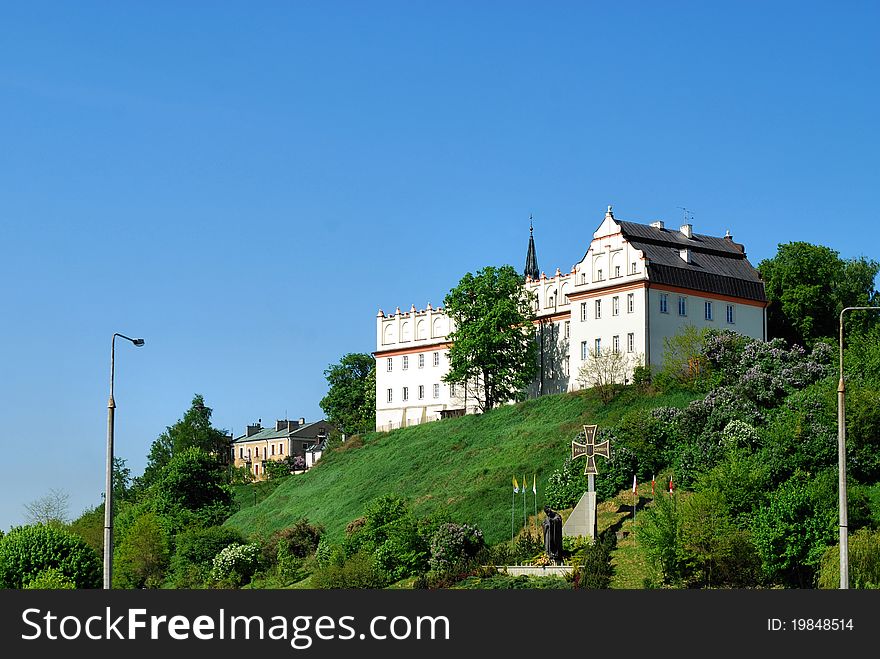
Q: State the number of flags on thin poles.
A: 6